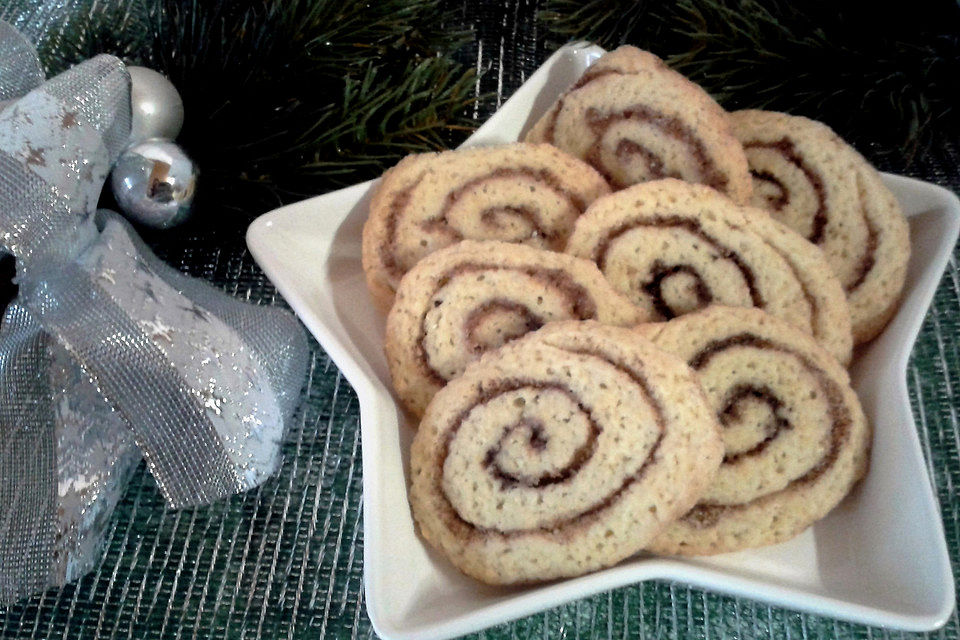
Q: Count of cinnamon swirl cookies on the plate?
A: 7